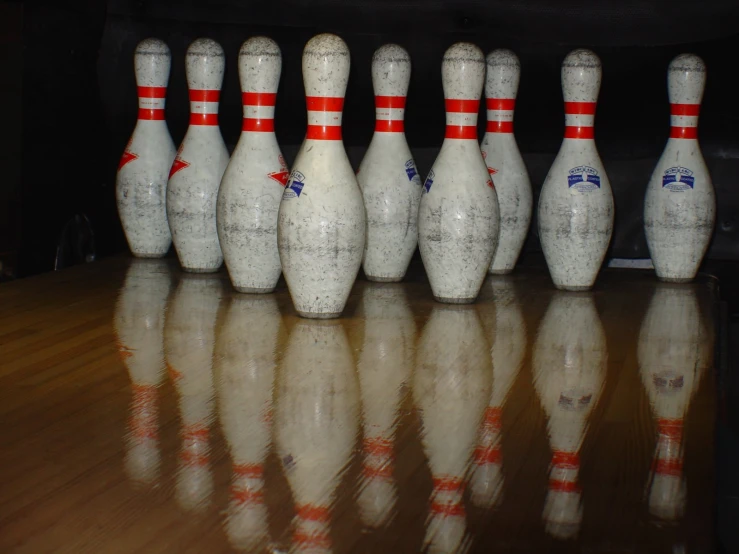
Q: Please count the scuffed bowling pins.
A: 9